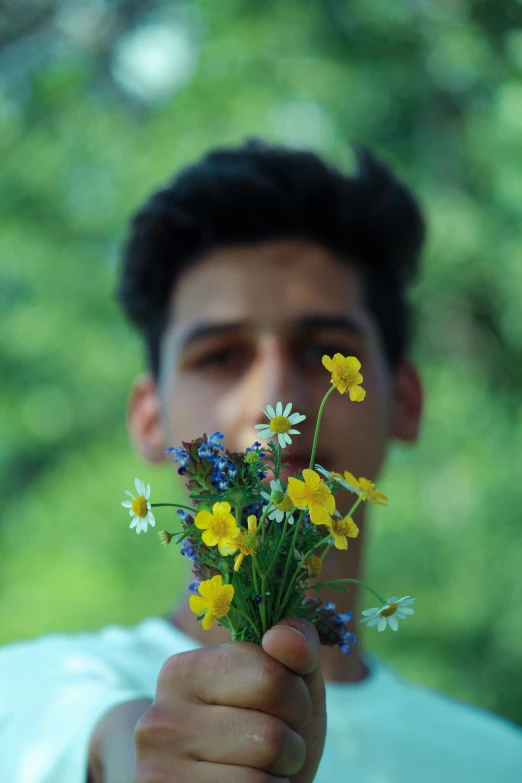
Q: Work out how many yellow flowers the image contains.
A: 7